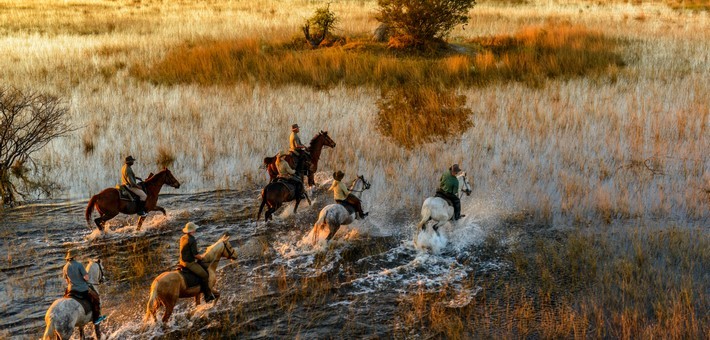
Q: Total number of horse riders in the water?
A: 7